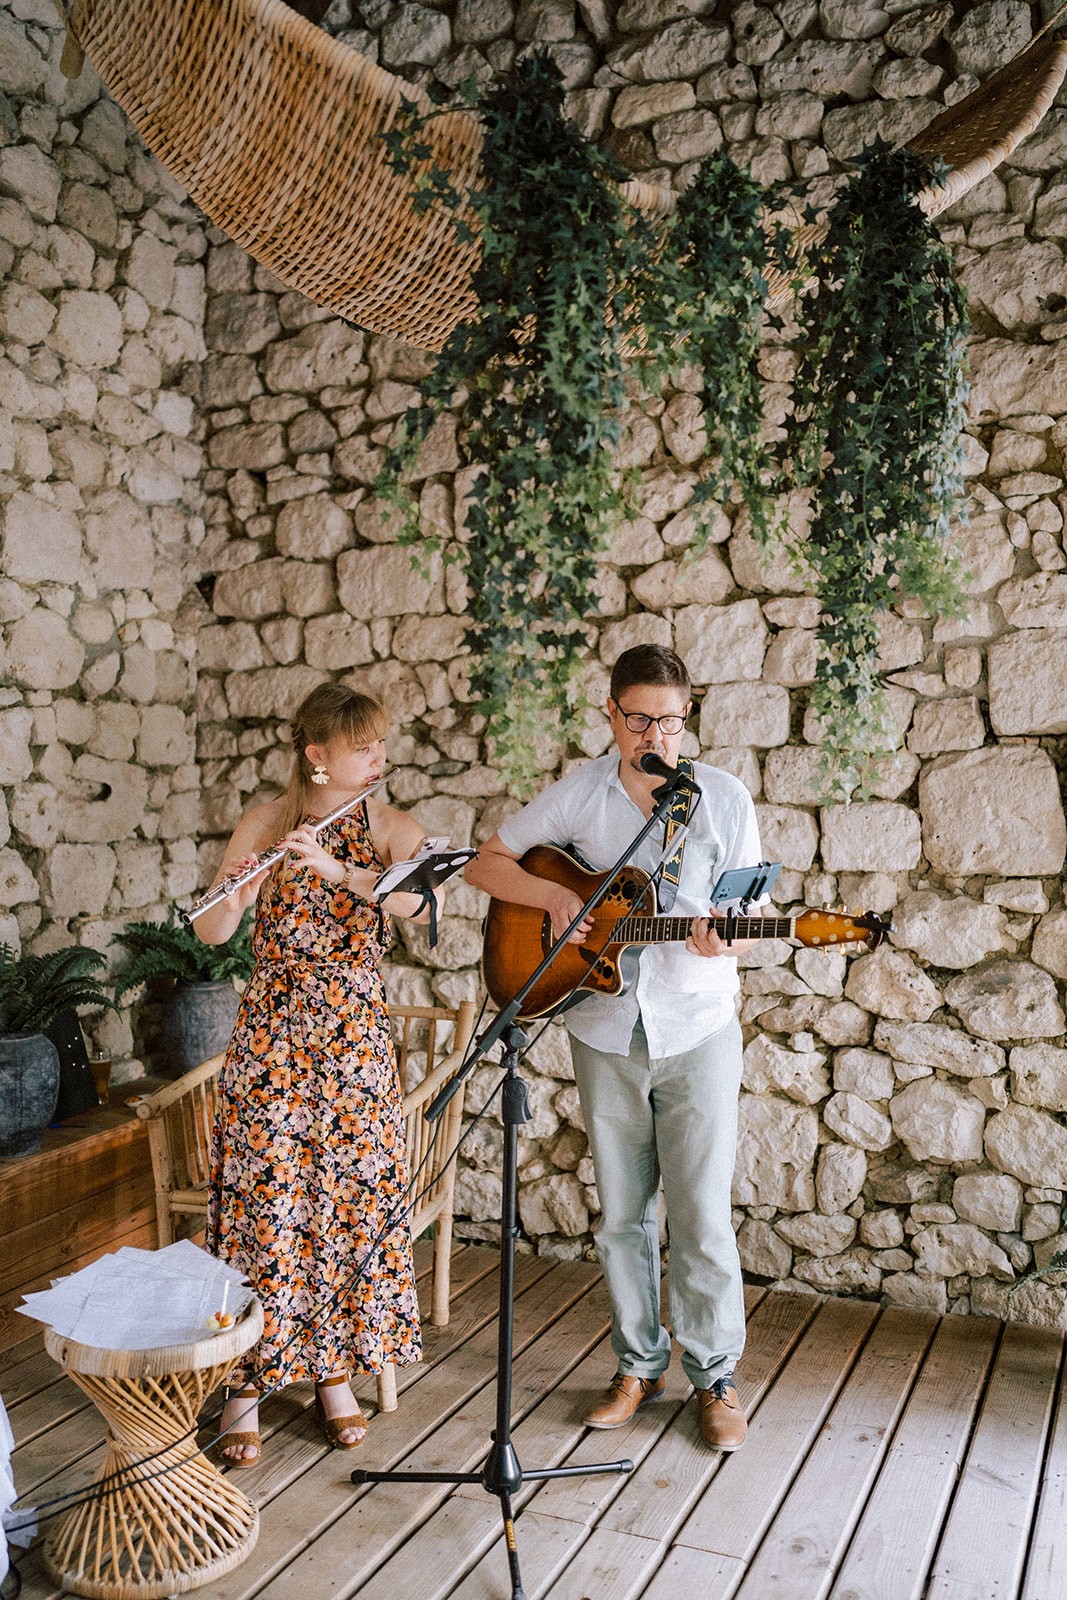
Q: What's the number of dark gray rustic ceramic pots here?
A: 2